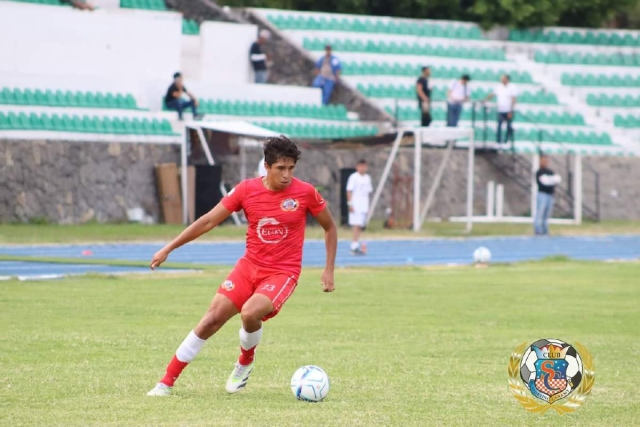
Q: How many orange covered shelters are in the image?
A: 0